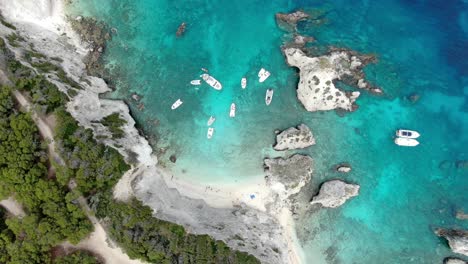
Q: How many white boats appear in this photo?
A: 12